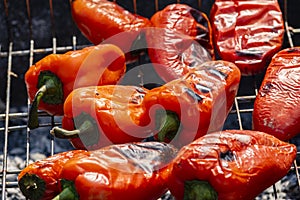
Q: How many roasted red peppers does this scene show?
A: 10